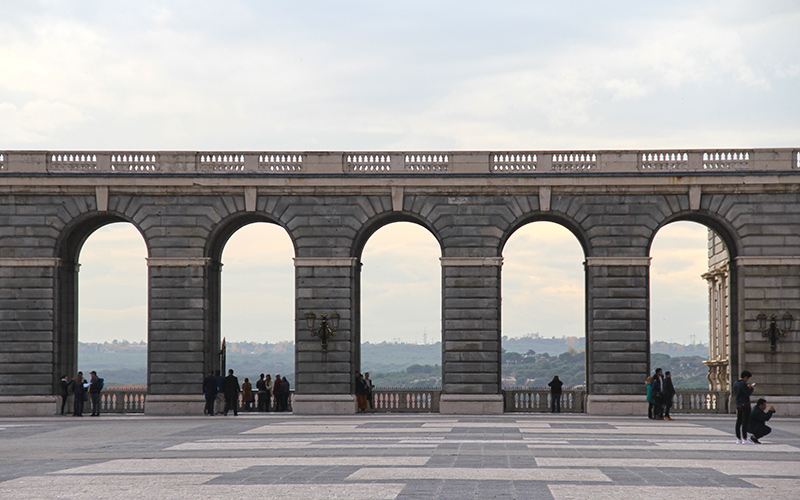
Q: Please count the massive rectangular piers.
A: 6